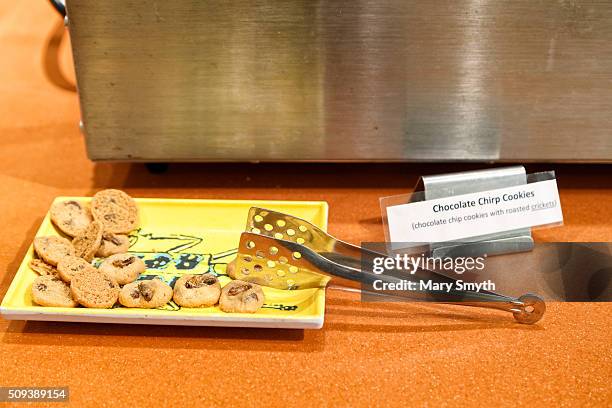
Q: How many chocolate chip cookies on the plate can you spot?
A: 14